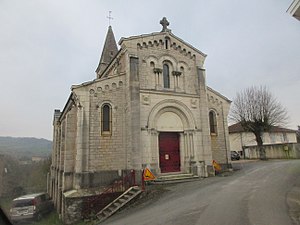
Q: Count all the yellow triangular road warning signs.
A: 2